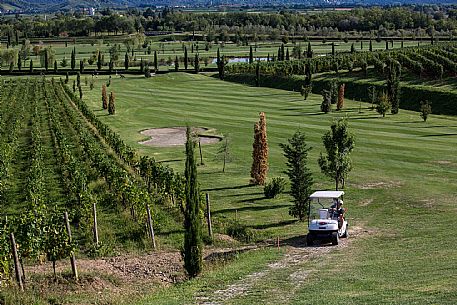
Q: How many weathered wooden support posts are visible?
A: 5